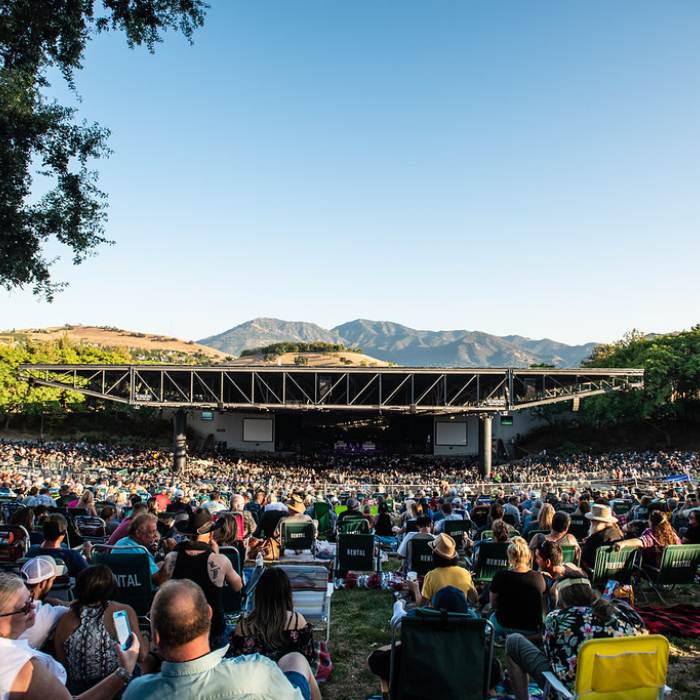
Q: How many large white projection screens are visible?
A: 2